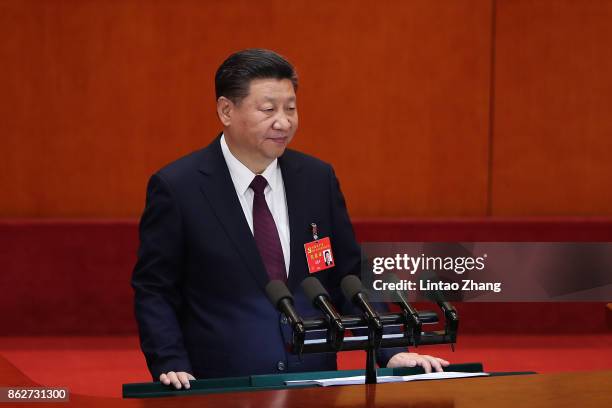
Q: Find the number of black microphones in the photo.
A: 5